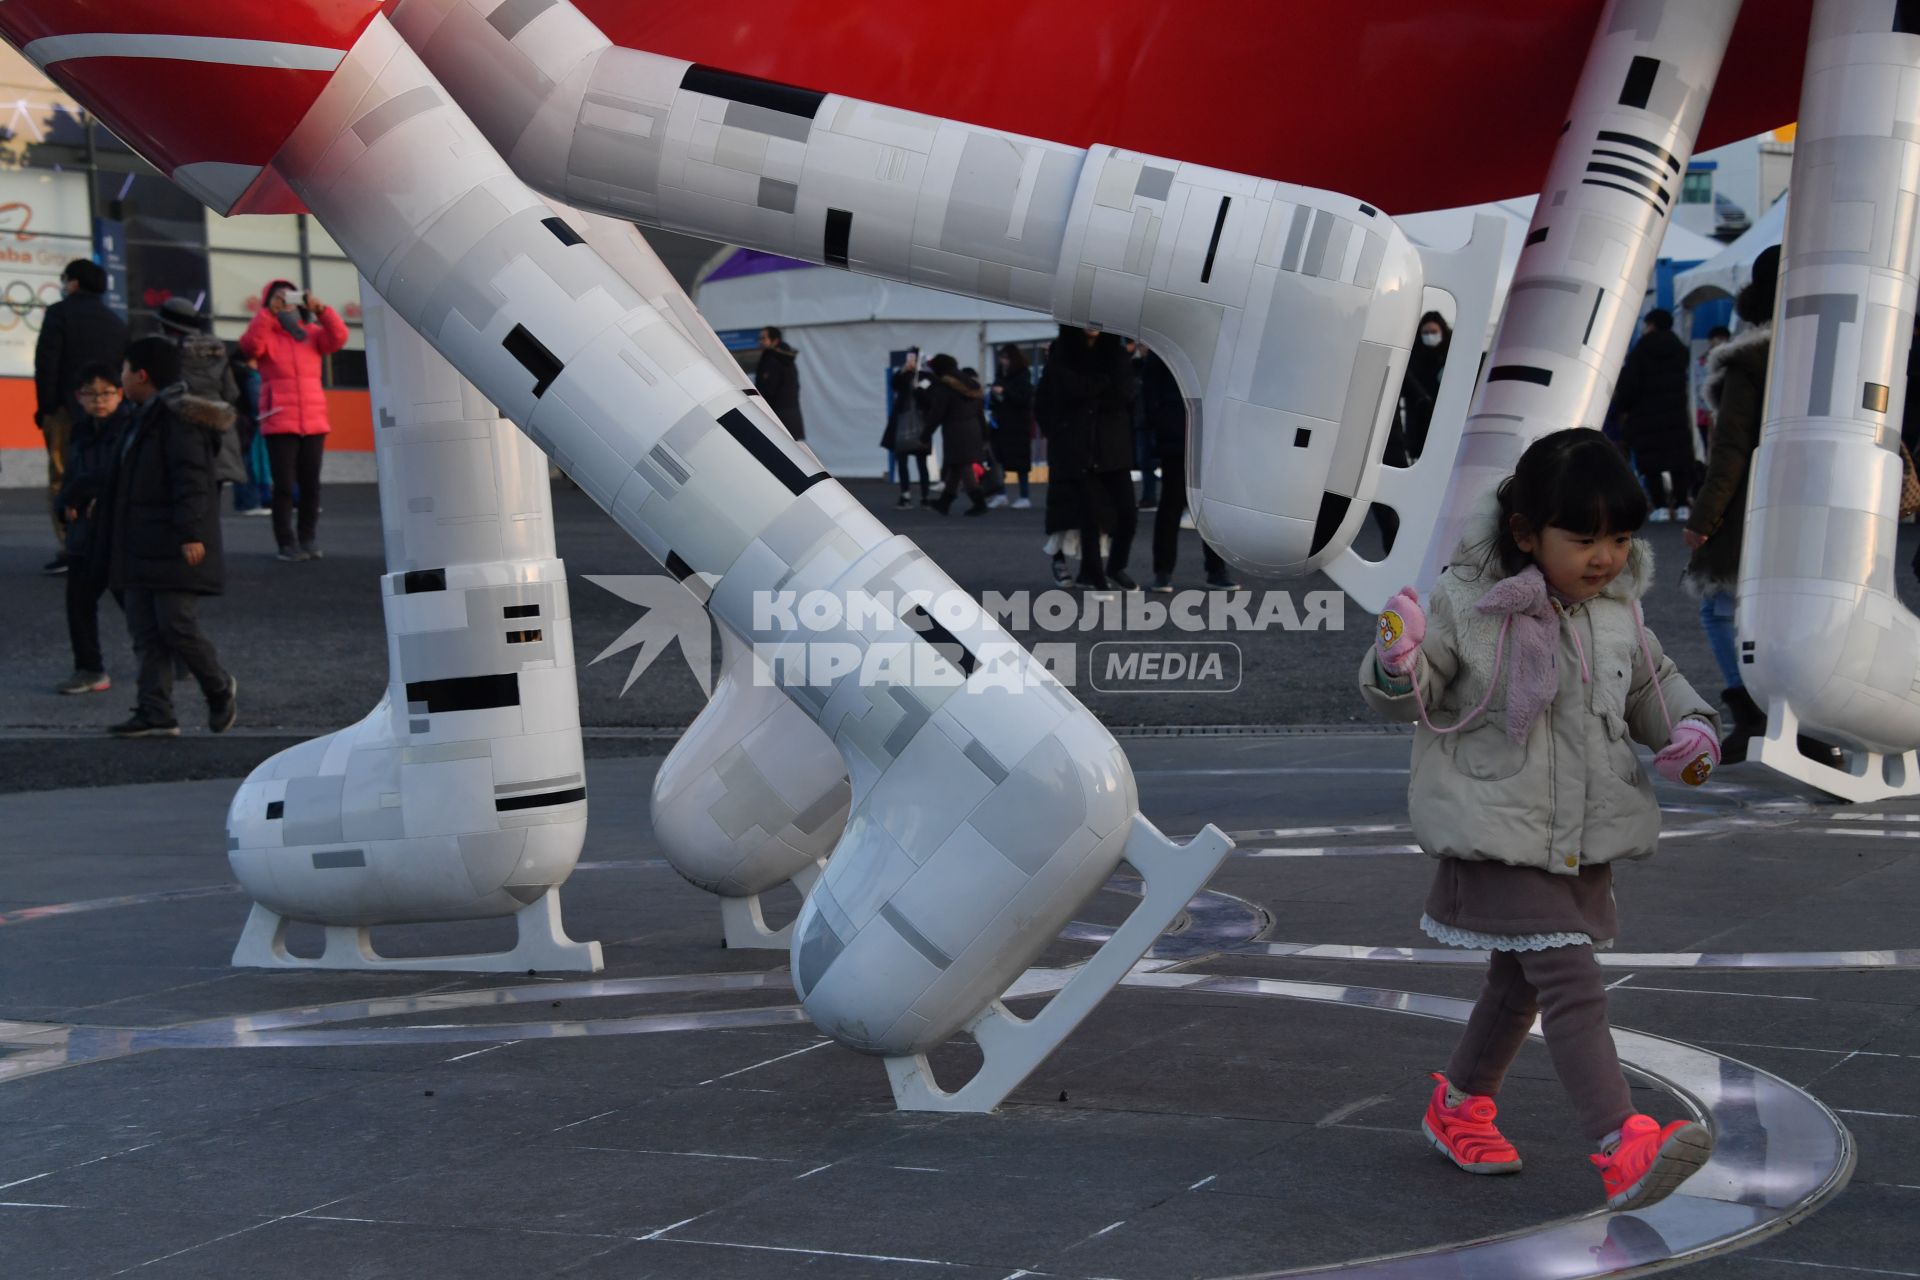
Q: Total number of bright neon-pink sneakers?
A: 2